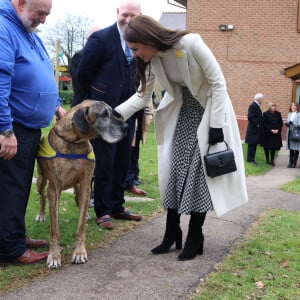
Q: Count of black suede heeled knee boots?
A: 2